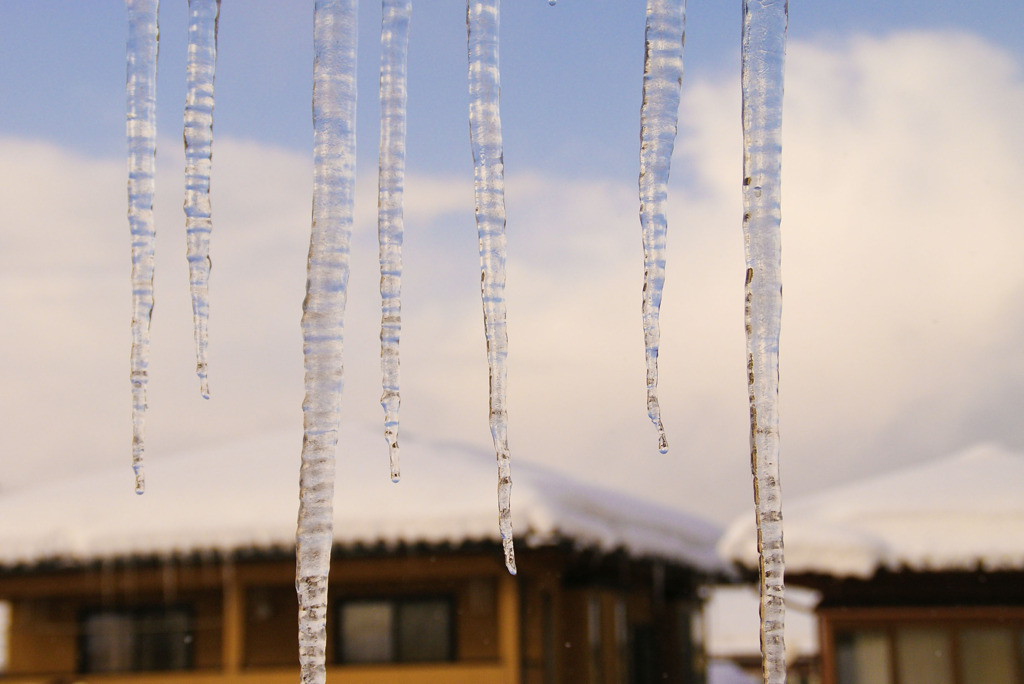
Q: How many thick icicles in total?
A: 2